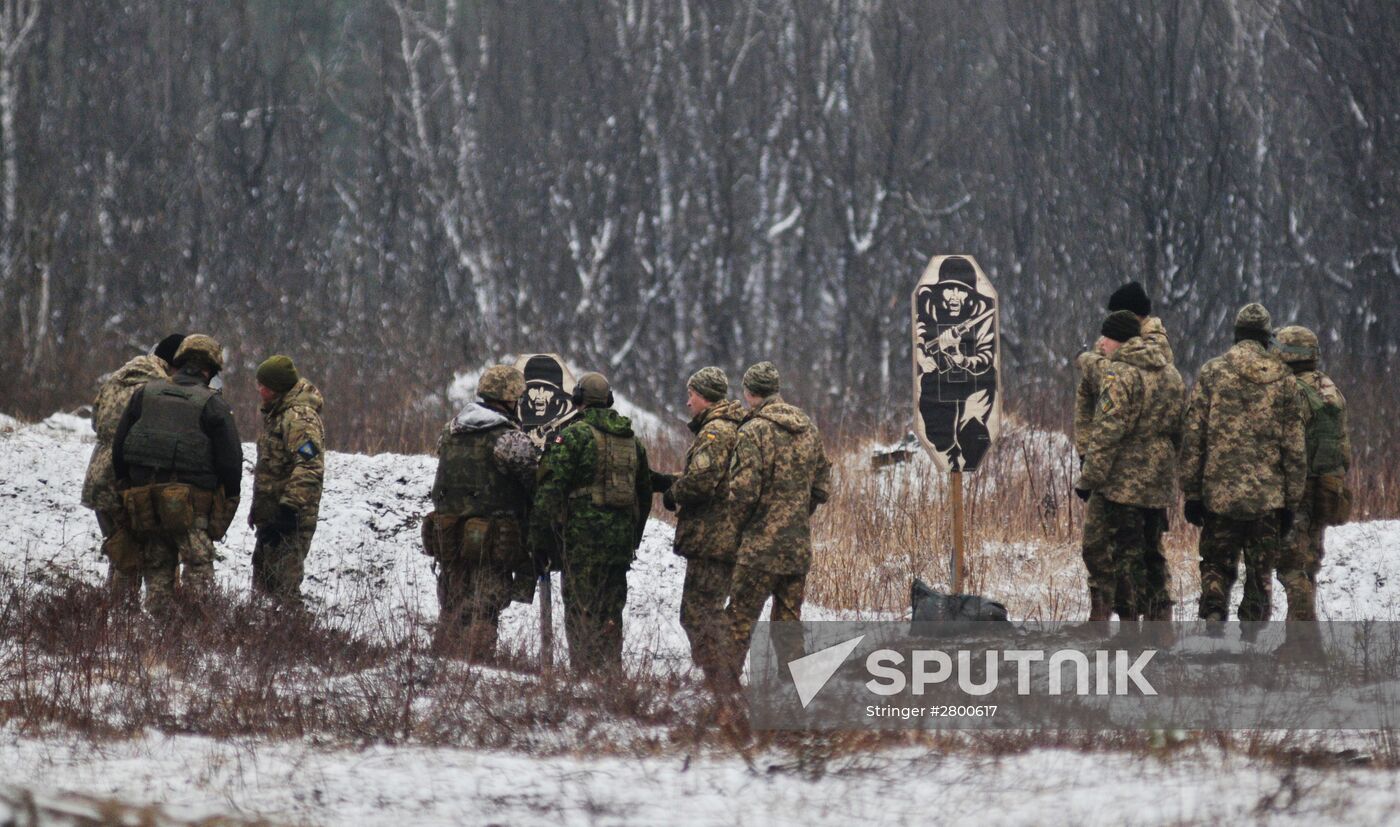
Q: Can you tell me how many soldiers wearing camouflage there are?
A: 11